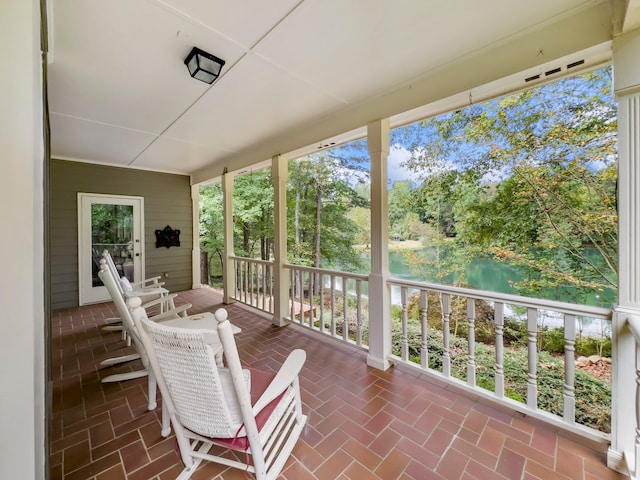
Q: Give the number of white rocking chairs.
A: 3